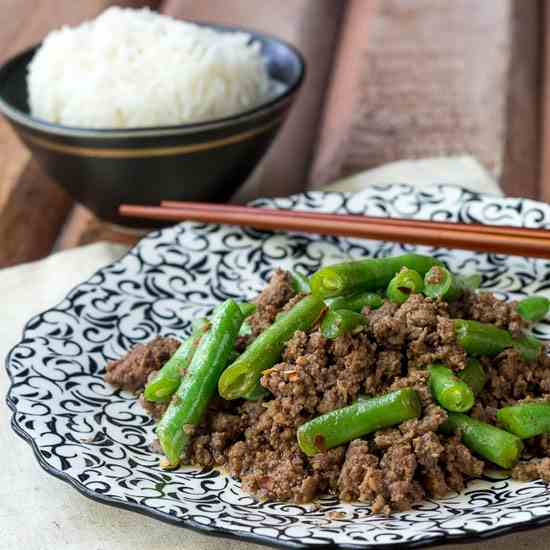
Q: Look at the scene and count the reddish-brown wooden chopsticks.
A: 2